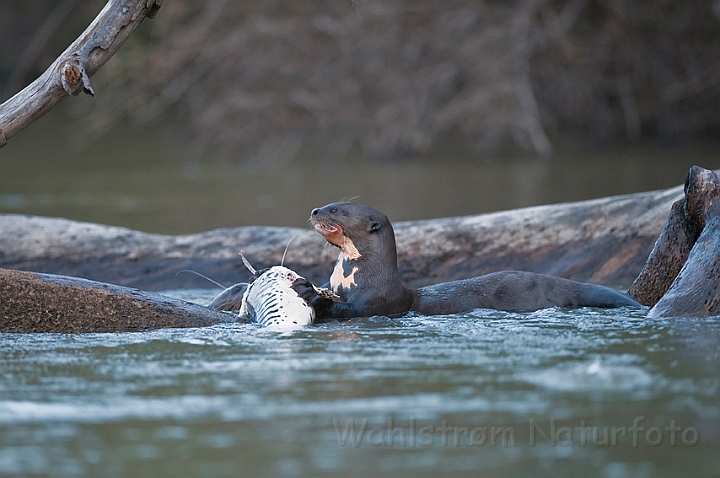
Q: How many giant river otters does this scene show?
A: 1